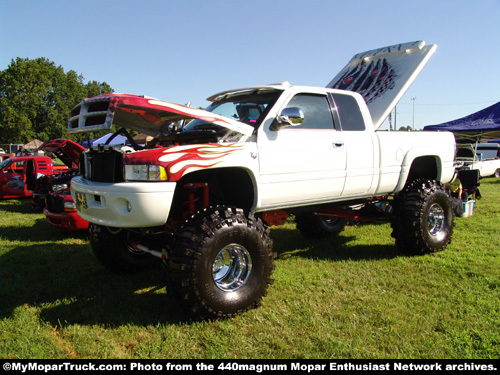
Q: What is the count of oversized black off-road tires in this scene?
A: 4